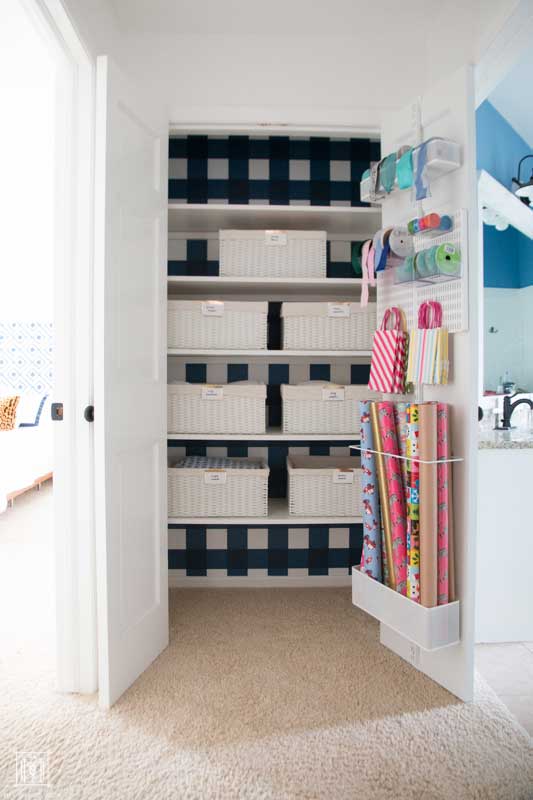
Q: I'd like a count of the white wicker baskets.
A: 7